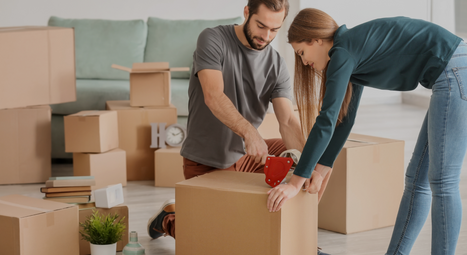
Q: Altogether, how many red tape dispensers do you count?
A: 1